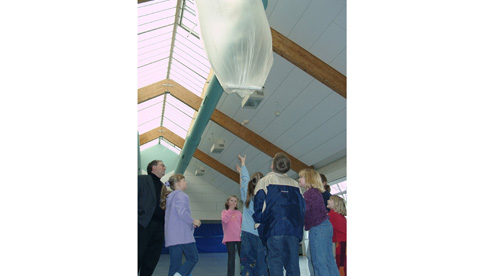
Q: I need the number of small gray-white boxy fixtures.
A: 3